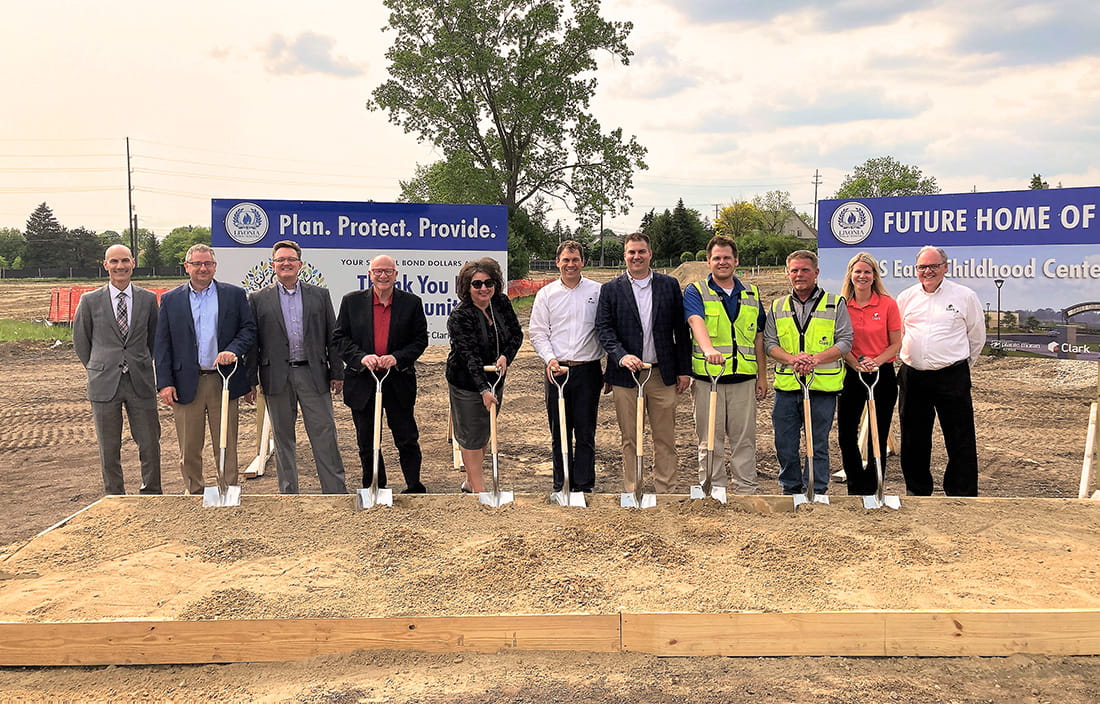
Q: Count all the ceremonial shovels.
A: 8